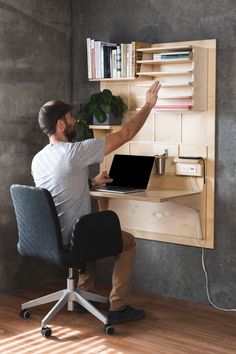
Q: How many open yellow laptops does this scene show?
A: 0